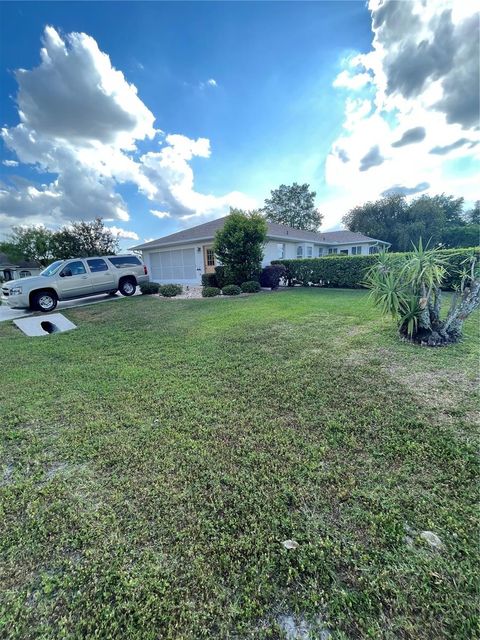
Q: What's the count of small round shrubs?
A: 5